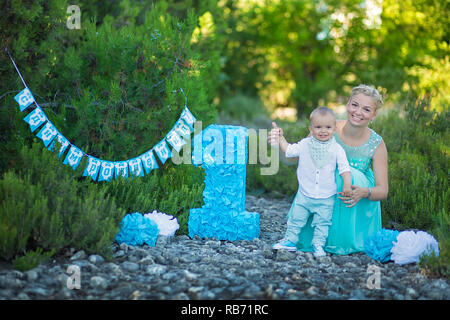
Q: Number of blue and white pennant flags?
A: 14